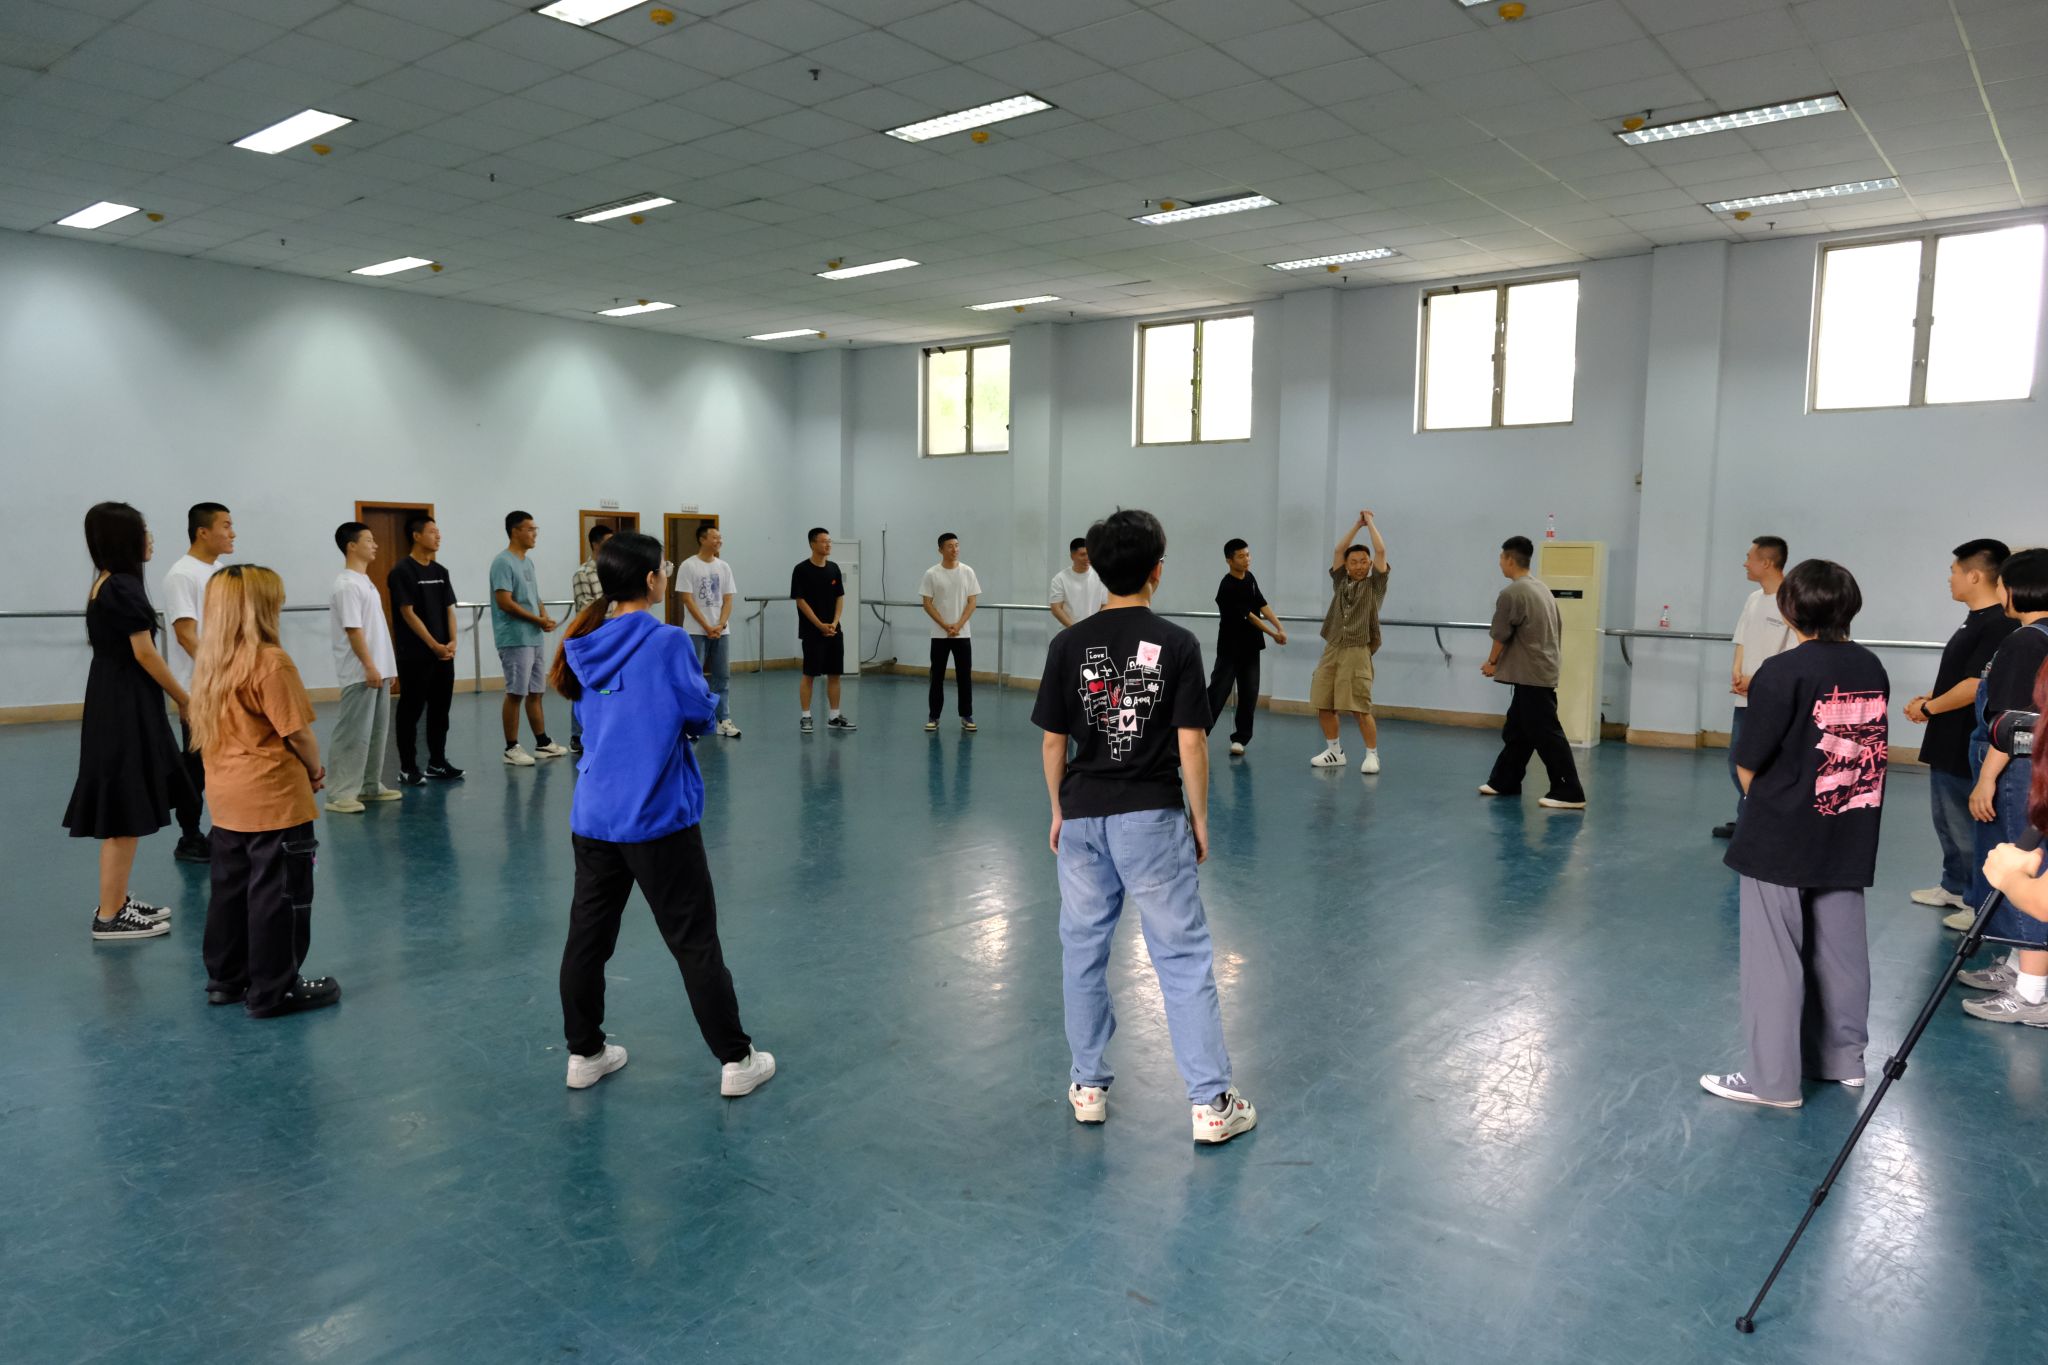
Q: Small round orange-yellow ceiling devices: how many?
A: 15